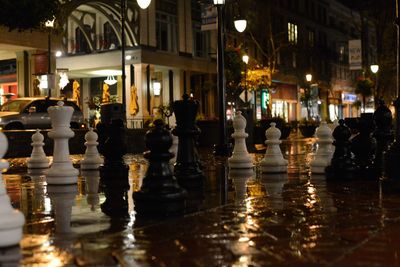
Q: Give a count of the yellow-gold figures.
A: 3